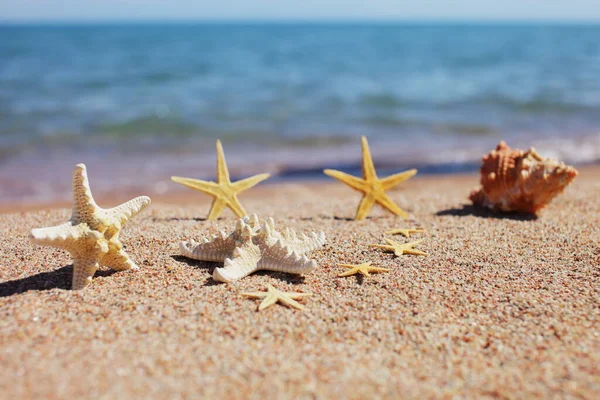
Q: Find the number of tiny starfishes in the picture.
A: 4